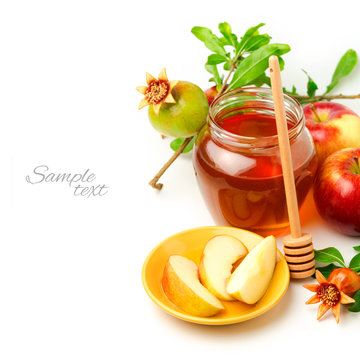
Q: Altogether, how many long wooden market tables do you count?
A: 0